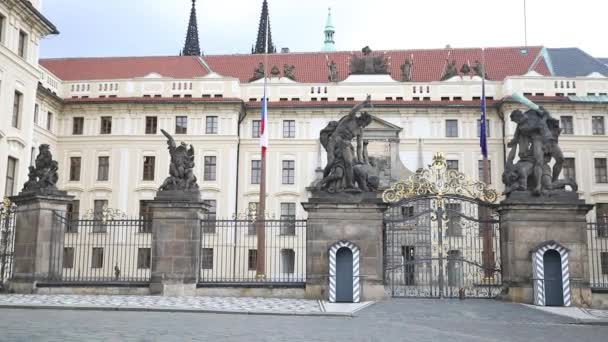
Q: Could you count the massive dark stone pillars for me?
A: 4